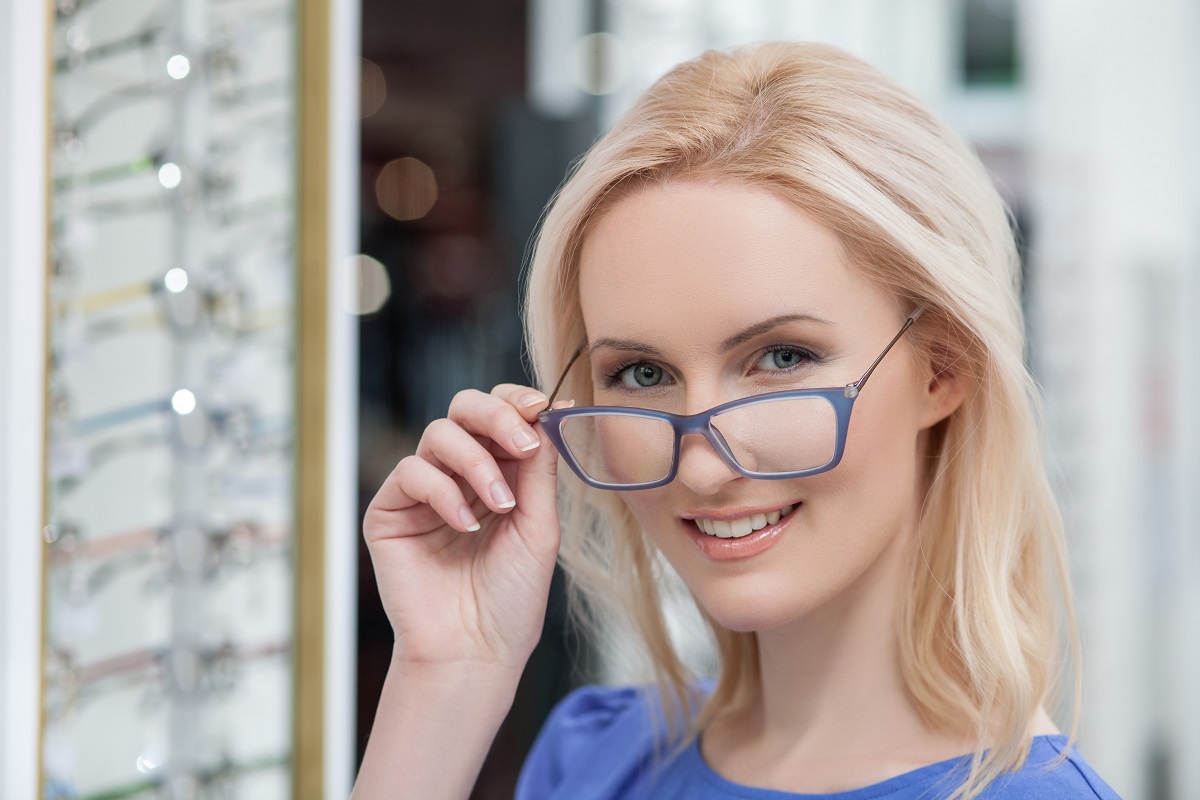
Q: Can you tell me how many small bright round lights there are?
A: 4